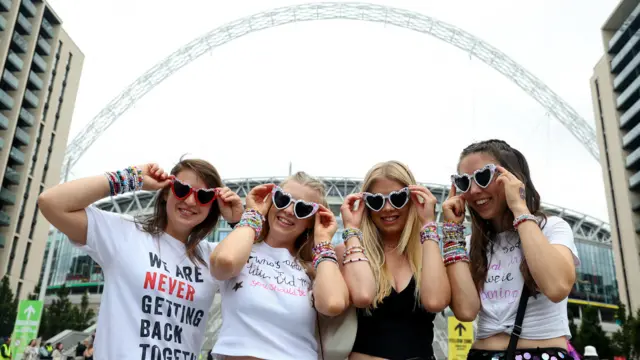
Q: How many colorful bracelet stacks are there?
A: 7